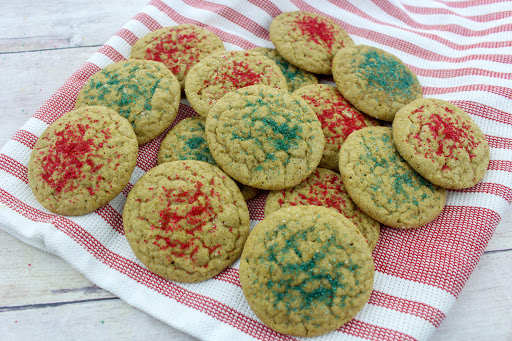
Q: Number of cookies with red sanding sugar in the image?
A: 8